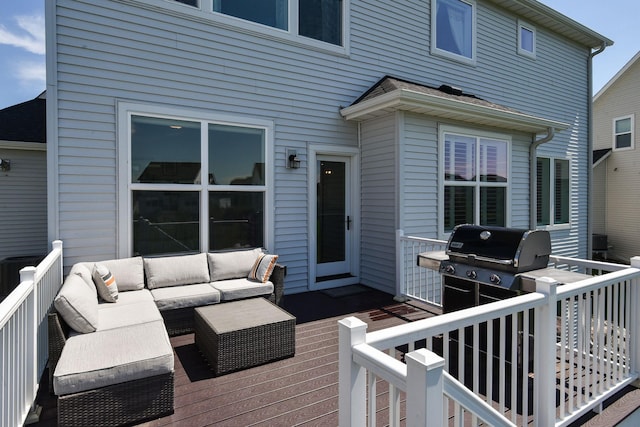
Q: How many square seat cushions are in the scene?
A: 5